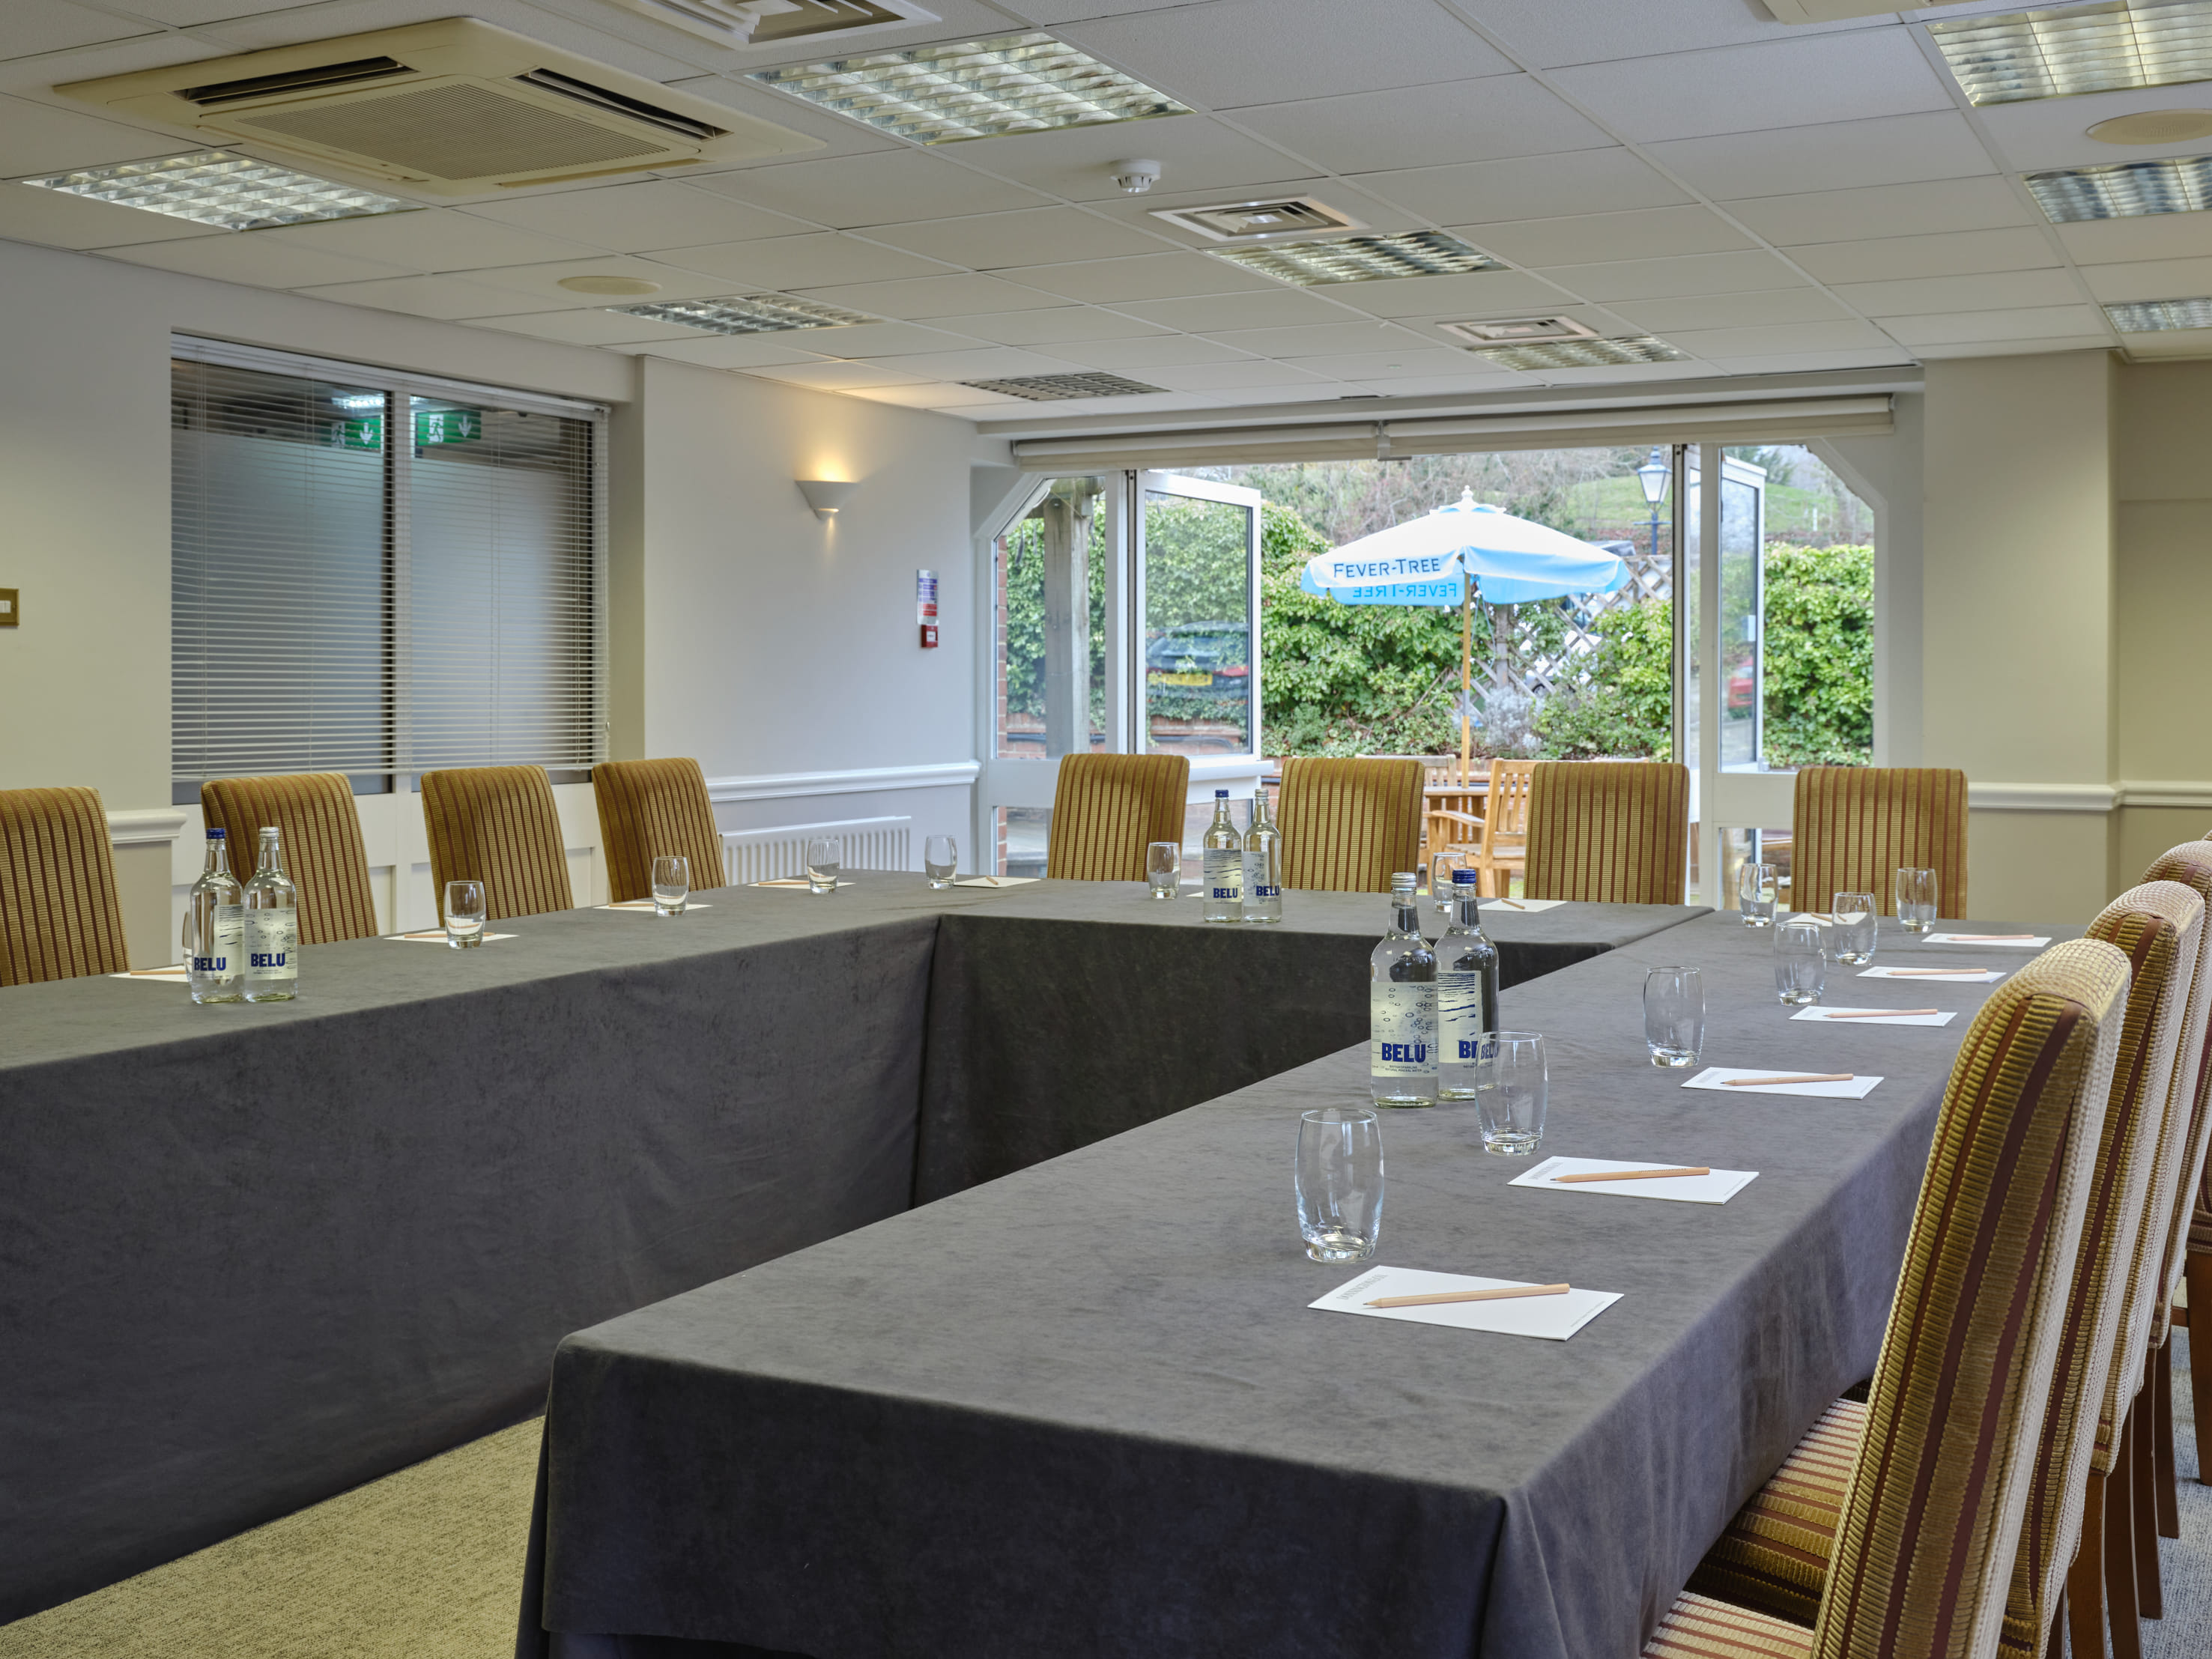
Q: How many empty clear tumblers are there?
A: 14